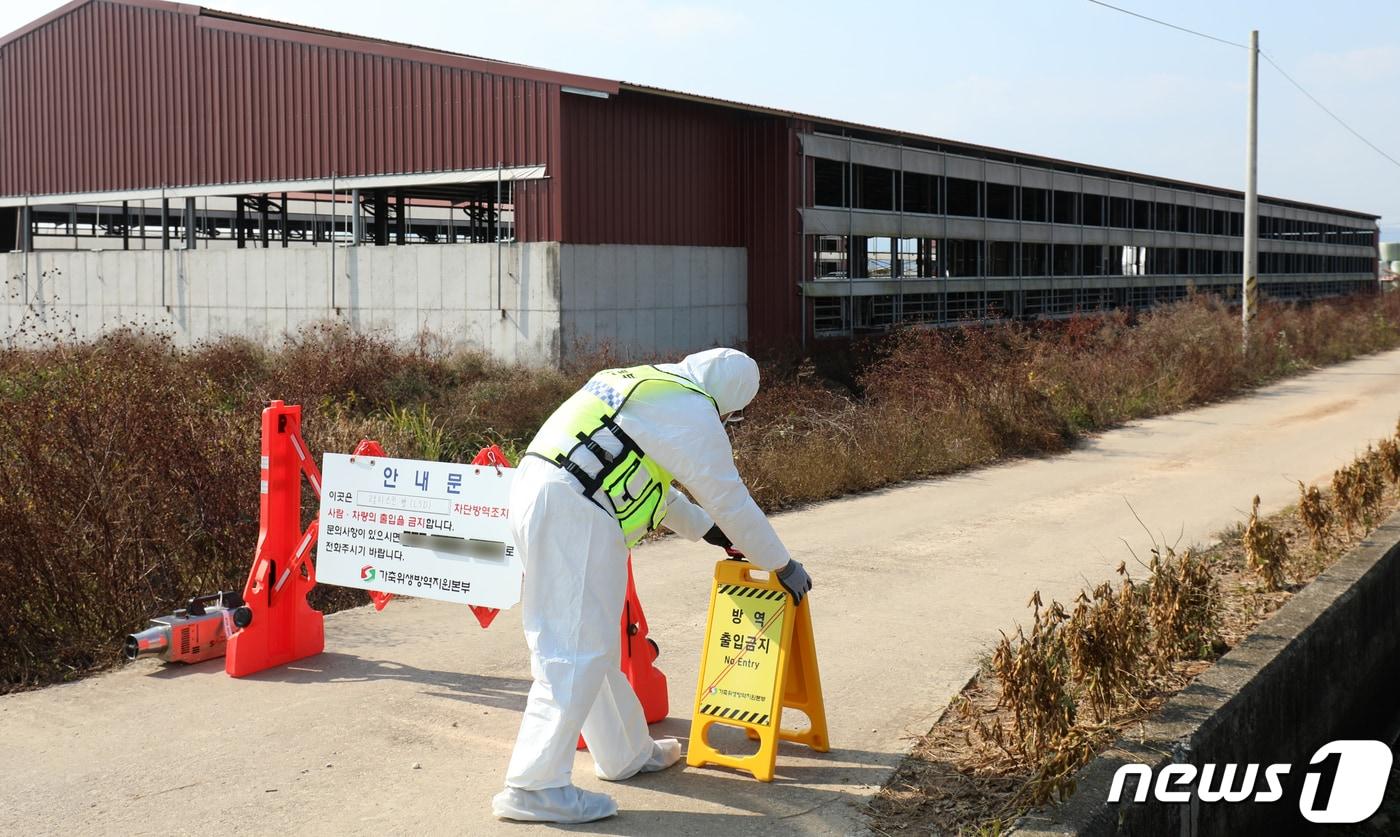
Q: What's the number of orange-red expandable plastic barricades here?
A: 1